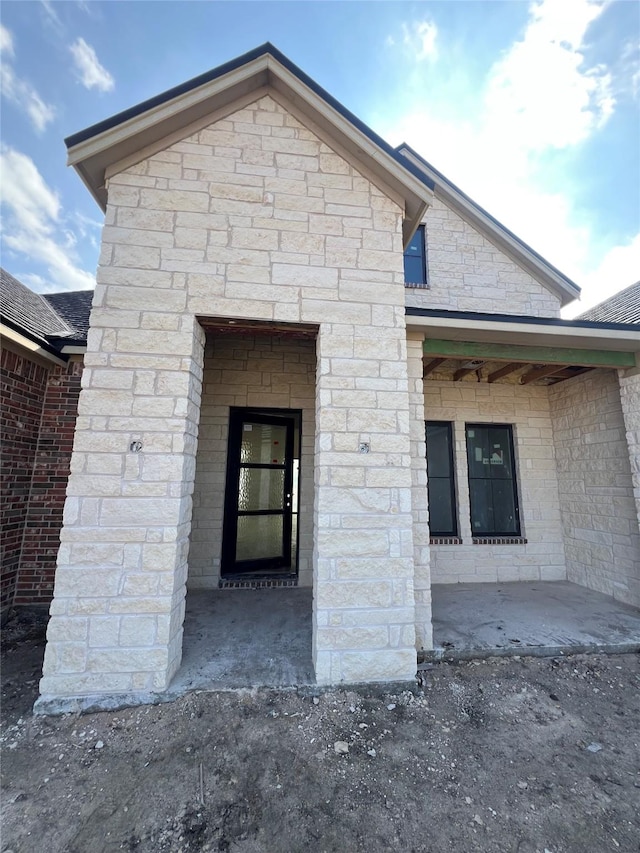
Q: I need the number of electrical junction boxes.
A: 2